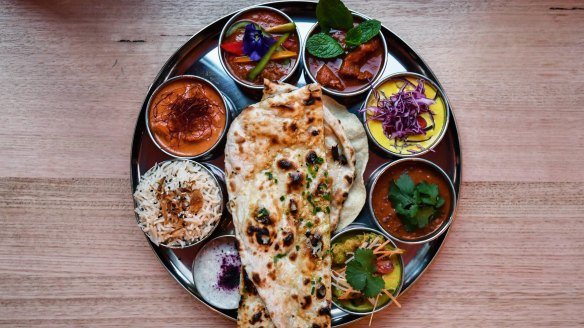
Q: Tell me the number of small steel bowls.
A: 8